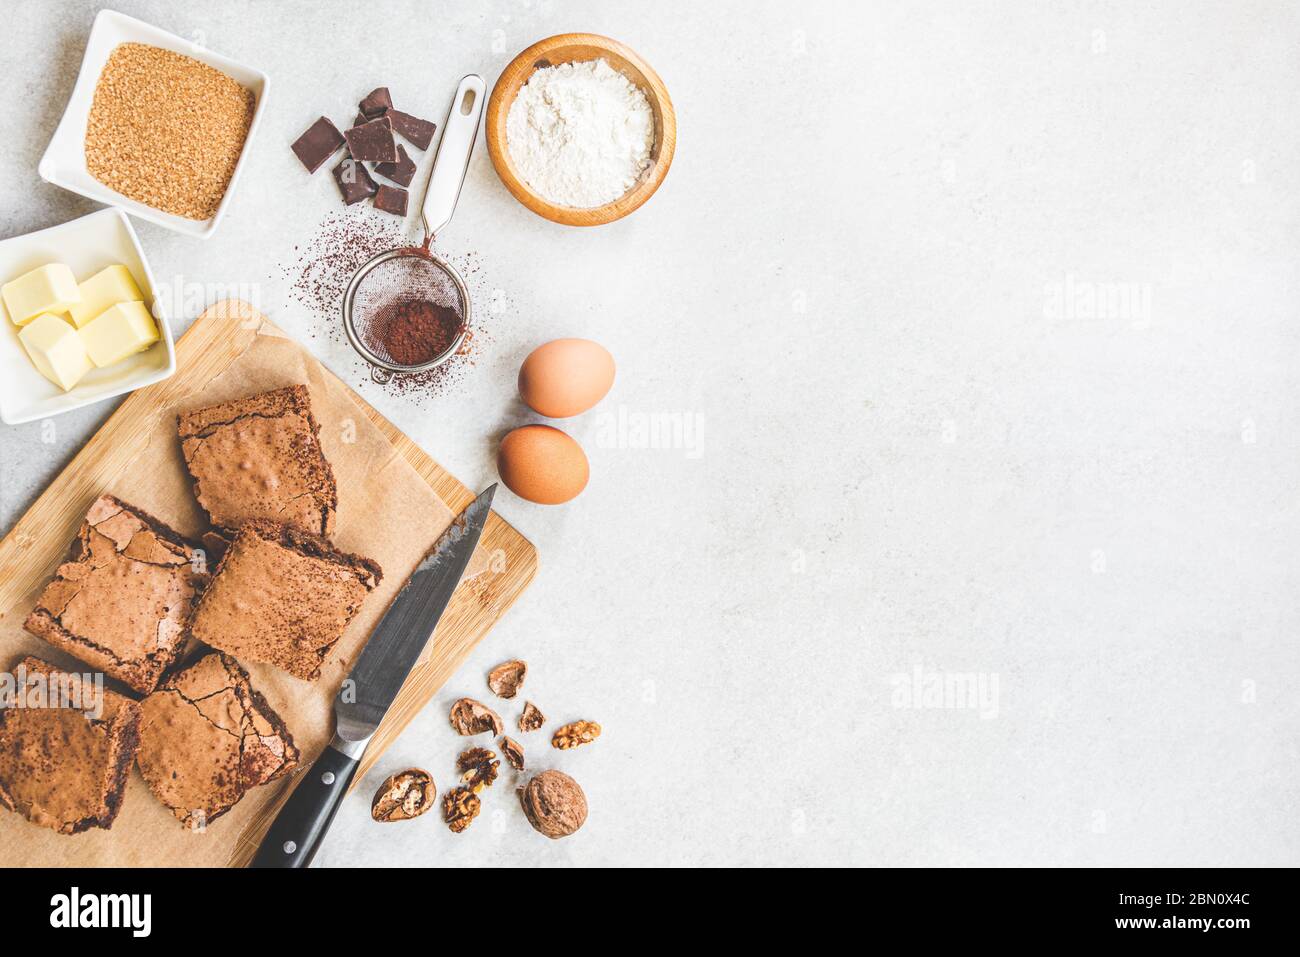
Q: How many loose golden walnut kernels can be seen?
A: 3